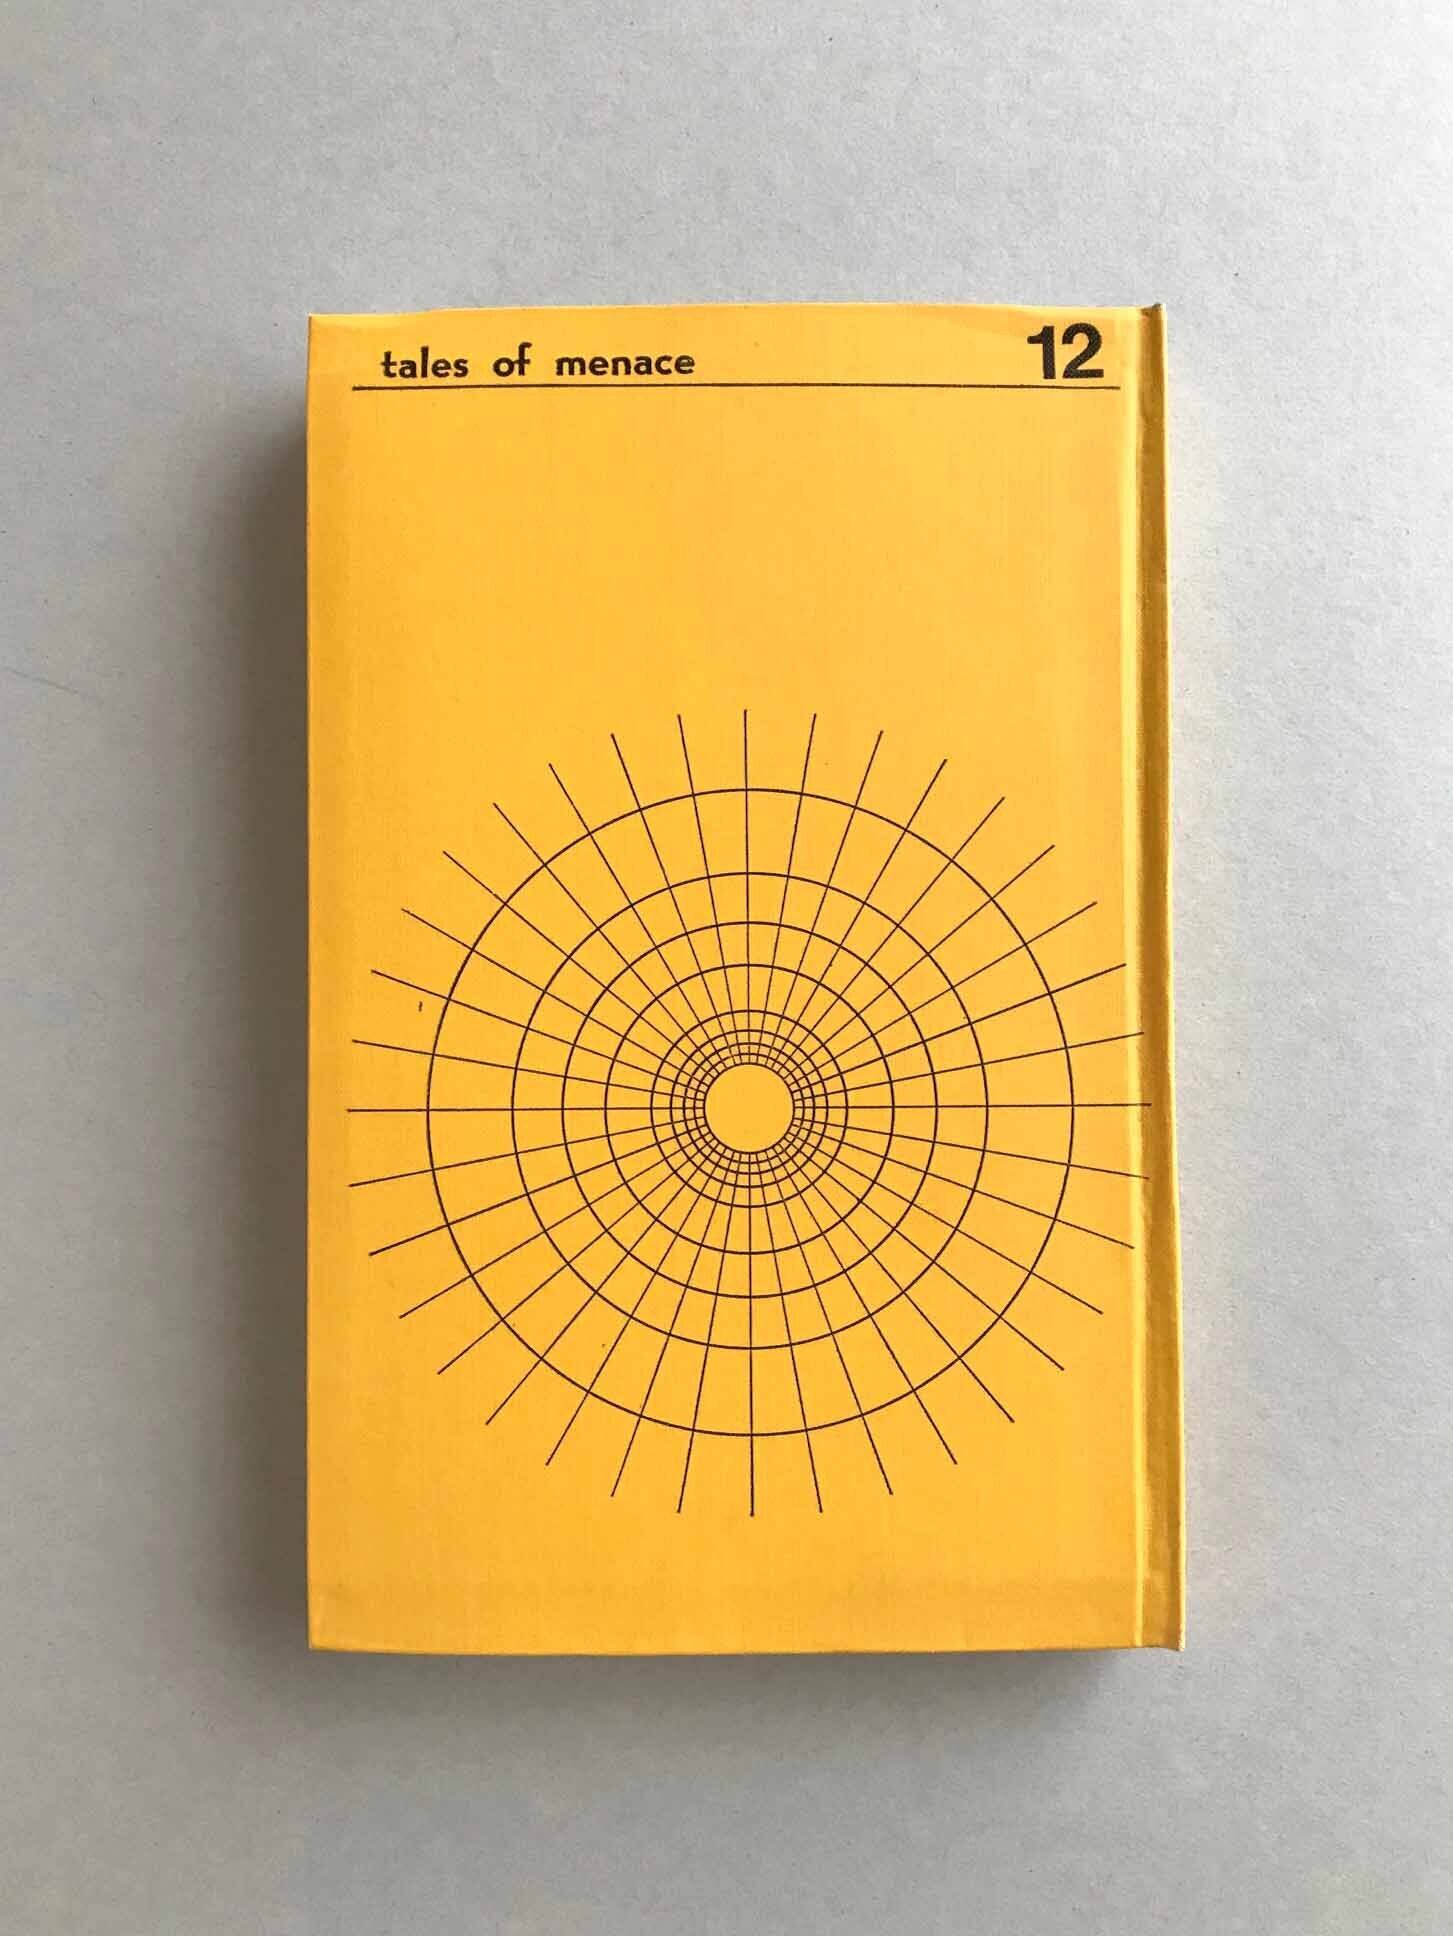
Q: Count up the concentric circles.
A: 9